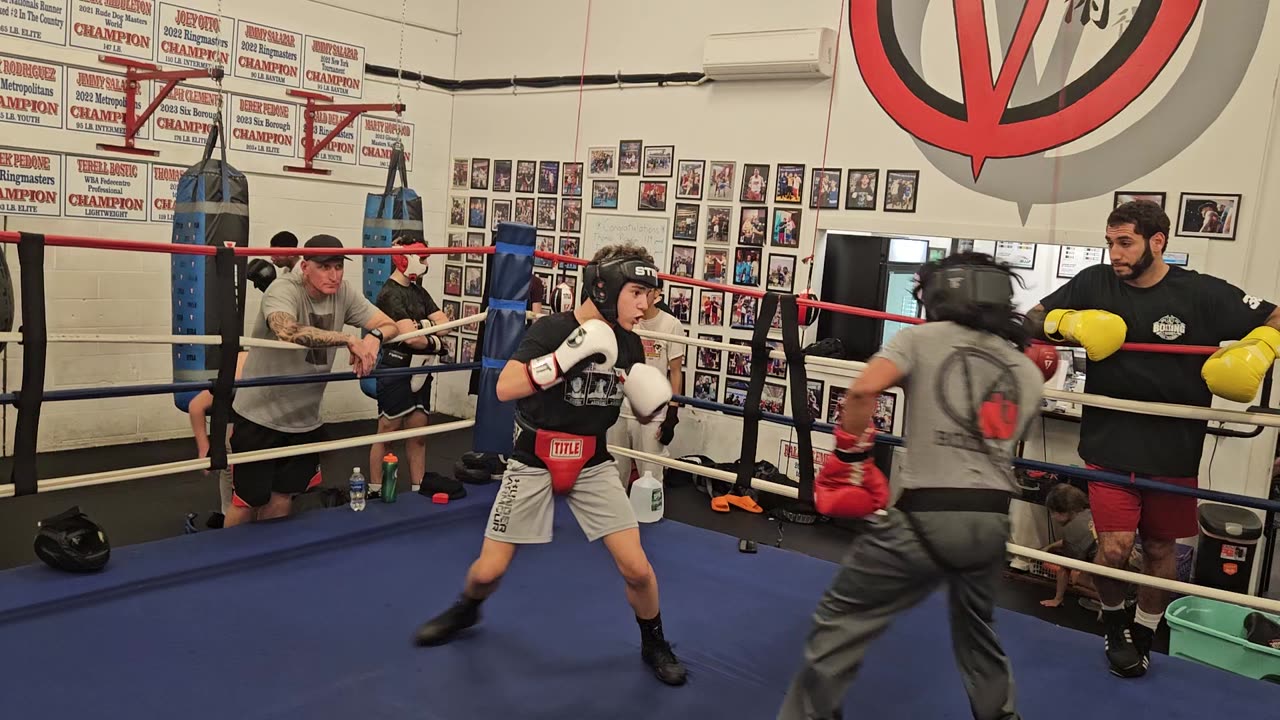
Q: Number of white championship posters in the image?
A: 14